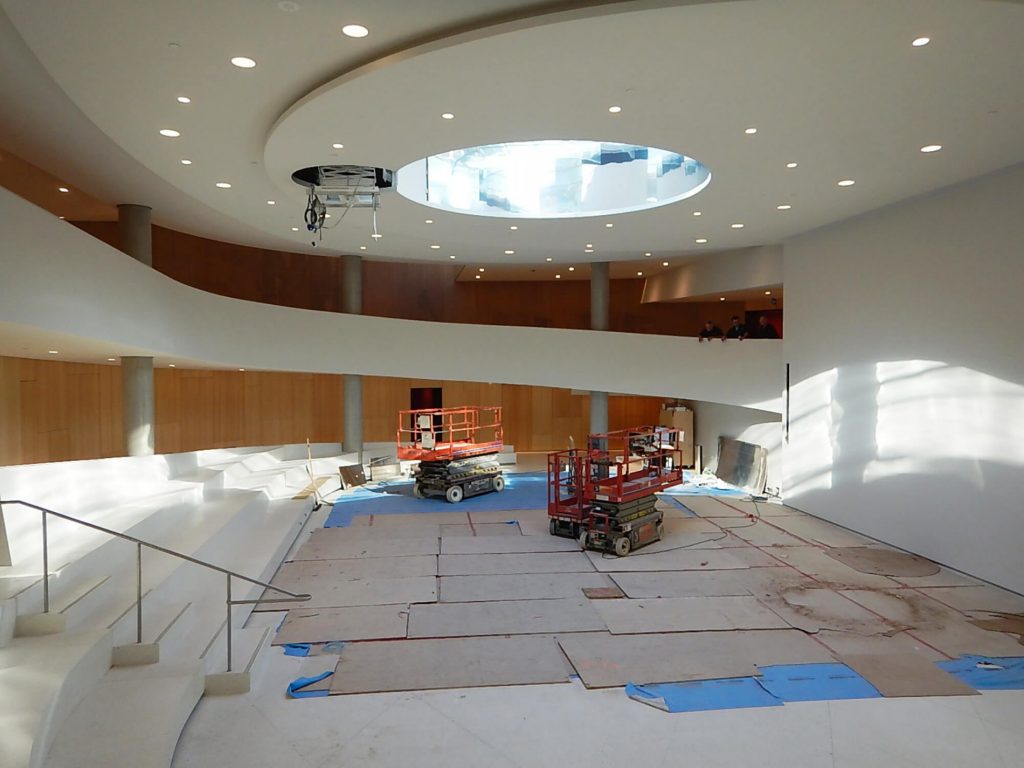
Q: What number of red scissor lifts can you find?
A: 3